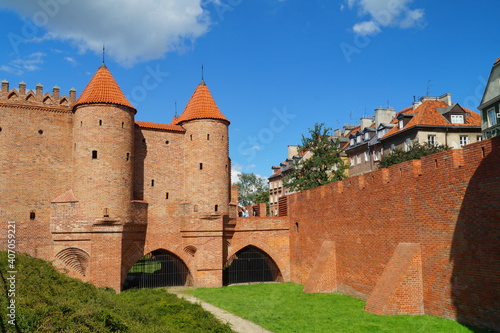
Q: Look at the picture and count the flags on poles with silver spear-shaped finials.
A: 0